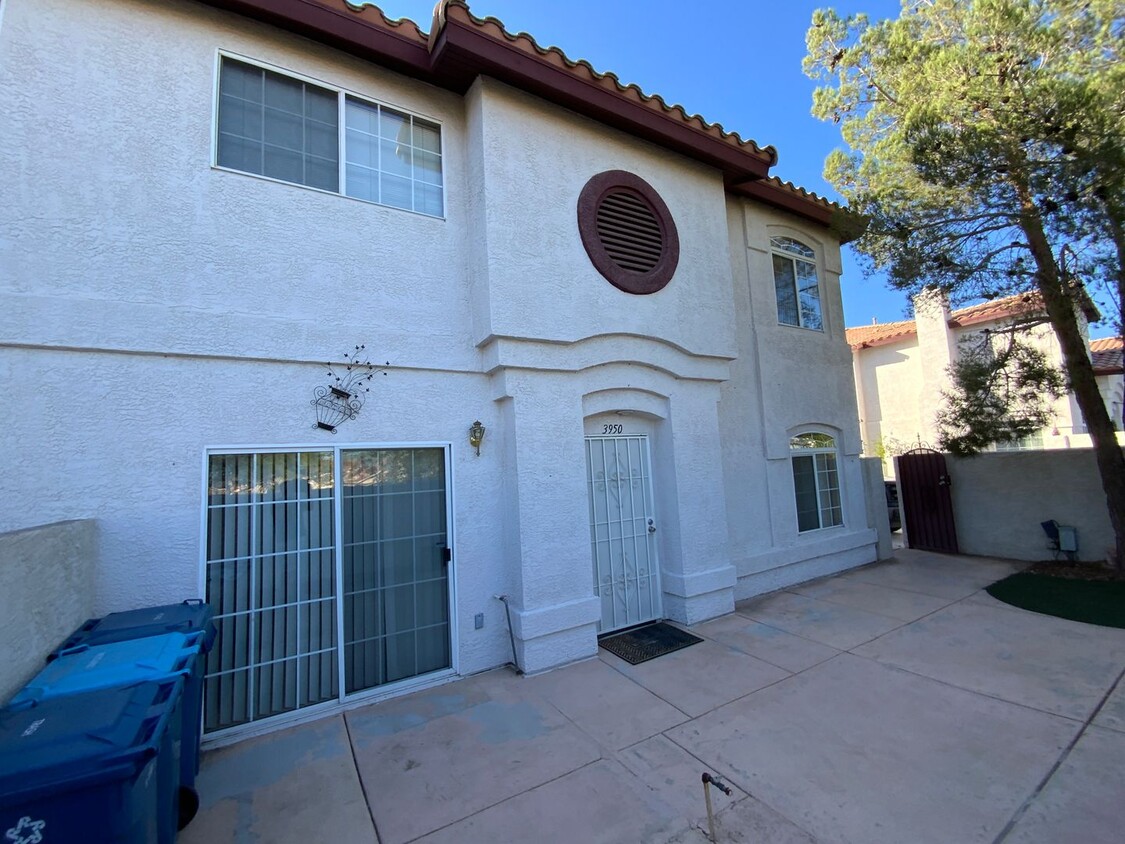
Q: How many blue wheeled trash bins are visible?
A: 3